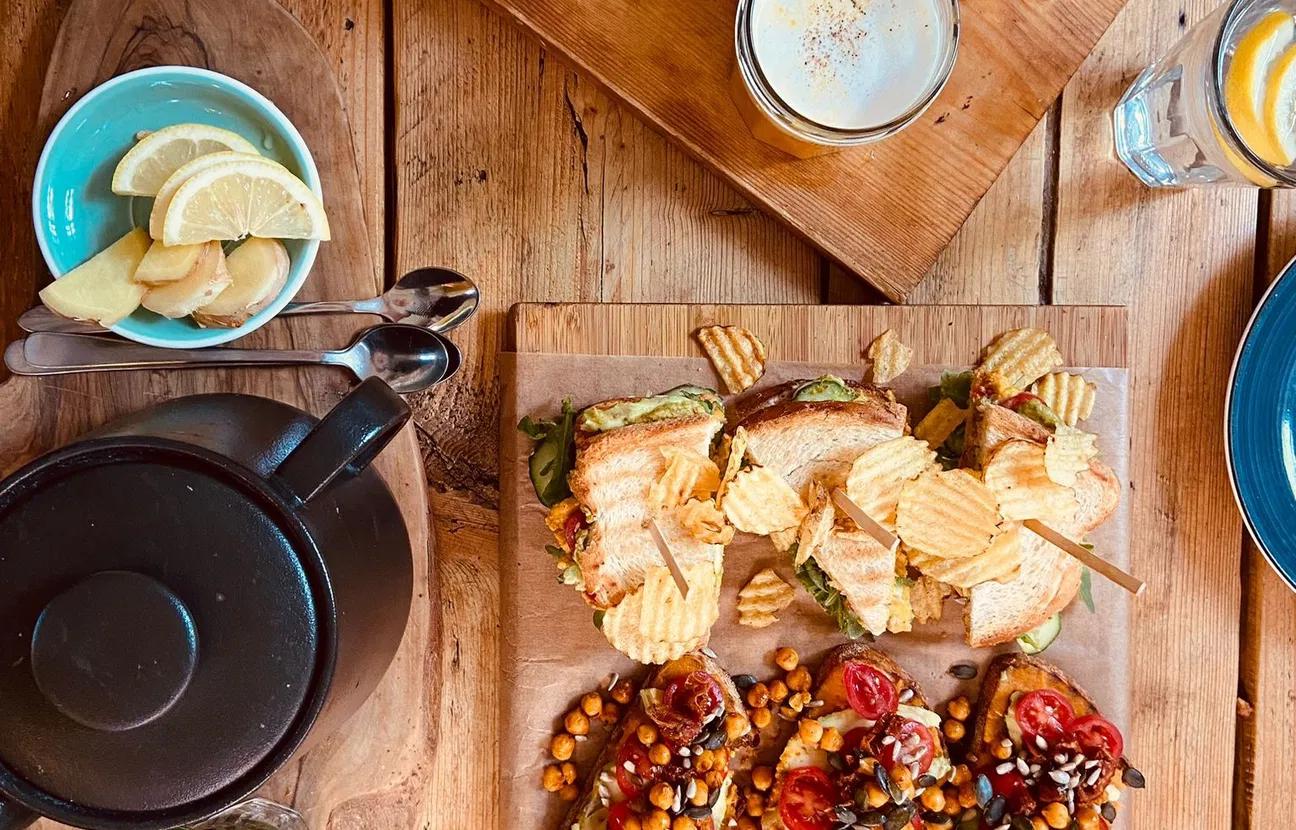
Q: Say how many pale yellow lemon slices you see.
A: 3